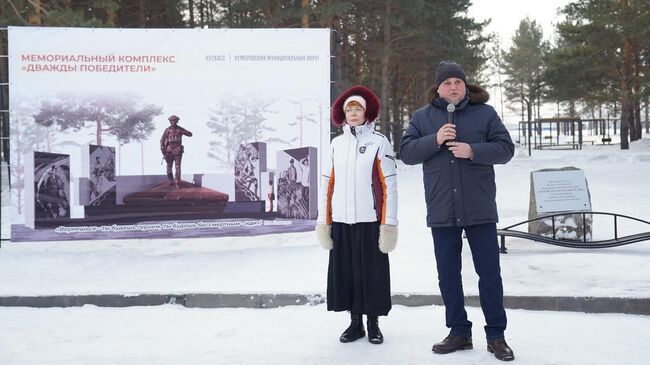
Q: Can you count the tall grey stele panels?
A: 4